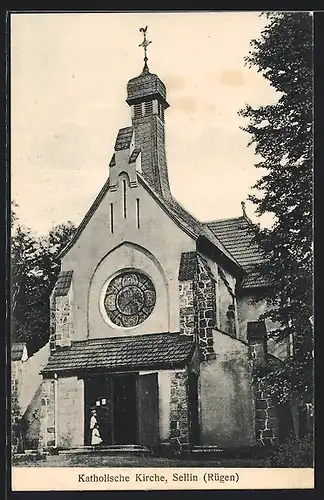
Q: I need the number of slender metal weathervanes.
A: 1